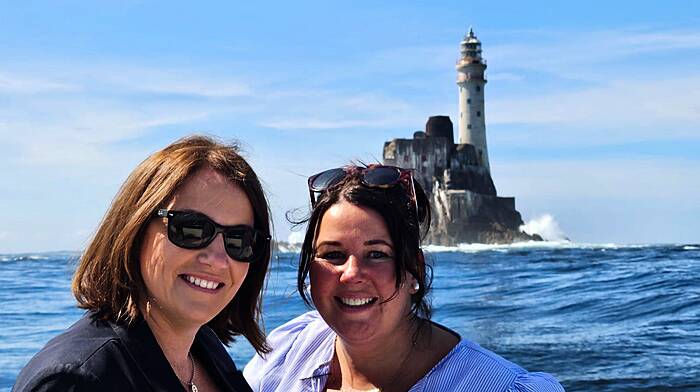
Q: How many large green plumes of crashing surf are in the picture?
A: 0